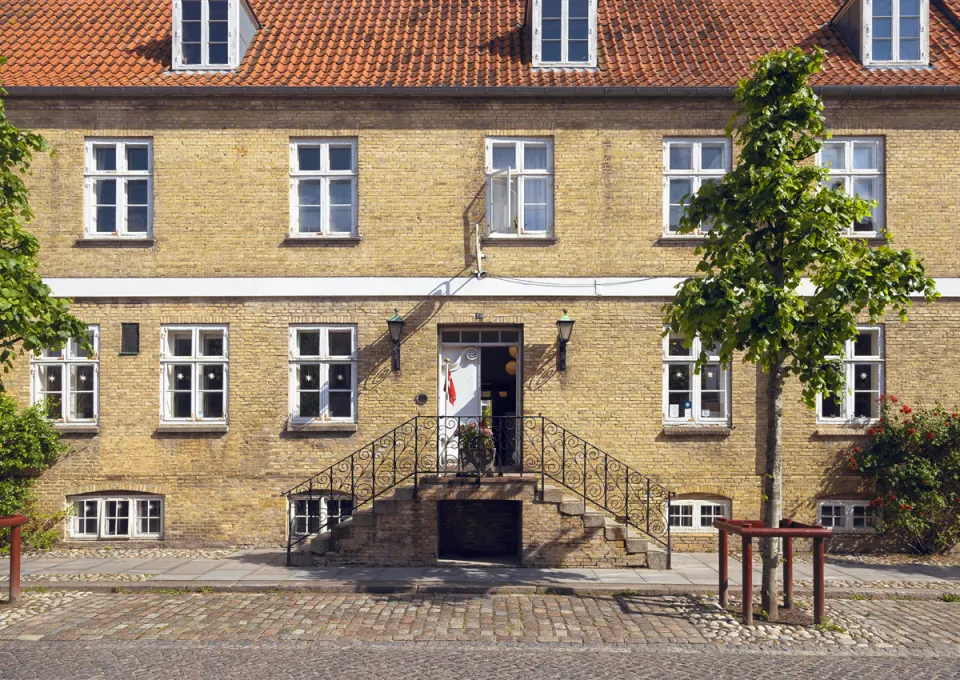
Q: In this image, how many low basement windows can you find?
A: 4